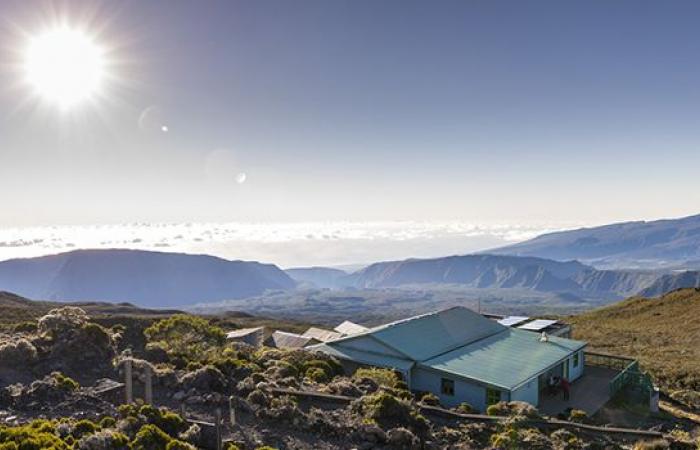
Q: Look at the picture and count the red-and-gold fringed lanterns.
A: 0